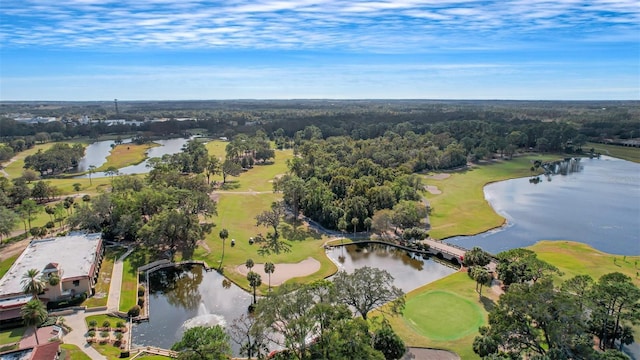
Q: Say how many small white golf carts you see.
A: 2